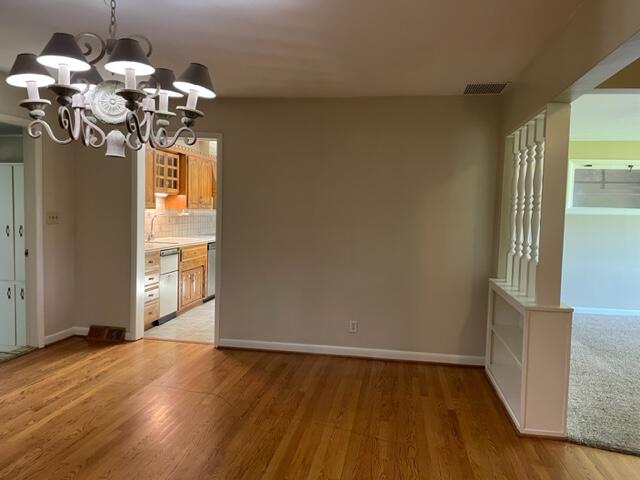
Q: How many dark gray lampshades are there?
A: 6